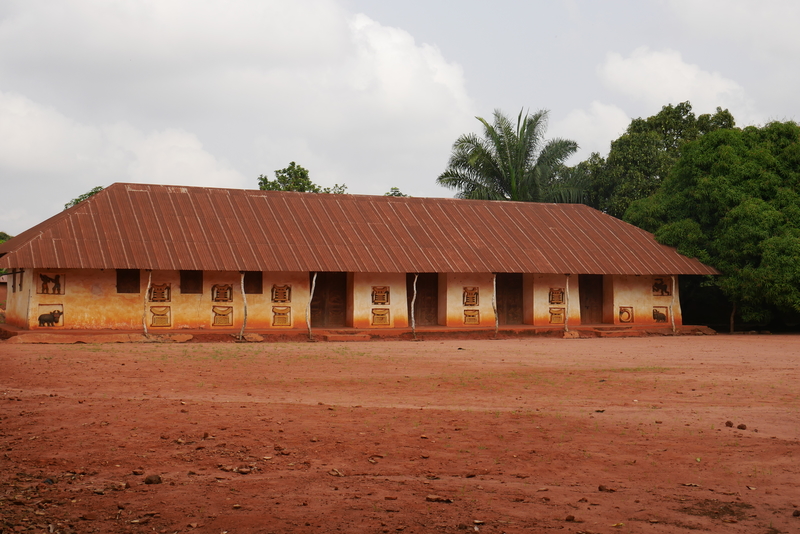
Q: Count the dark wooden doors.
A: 4